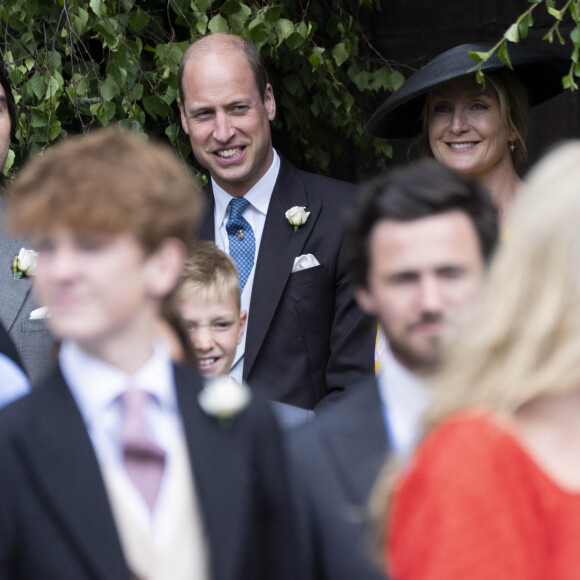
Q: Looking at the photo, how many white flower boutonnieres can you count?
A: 3